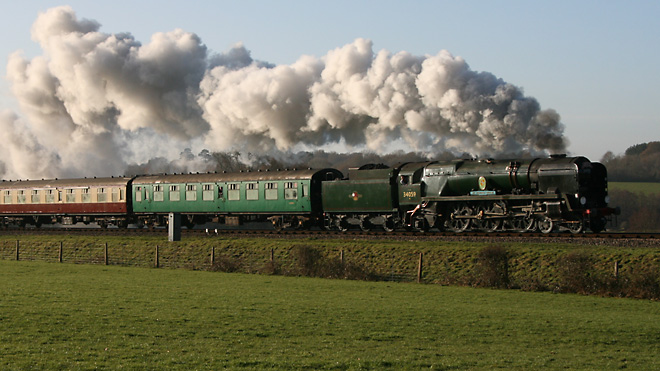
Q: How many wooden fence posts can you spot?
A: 9